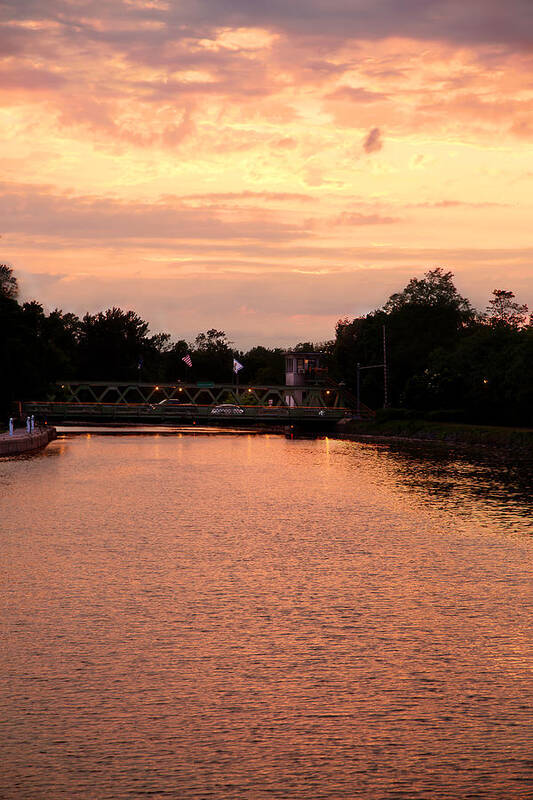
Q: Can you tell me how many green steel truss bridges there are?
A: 1